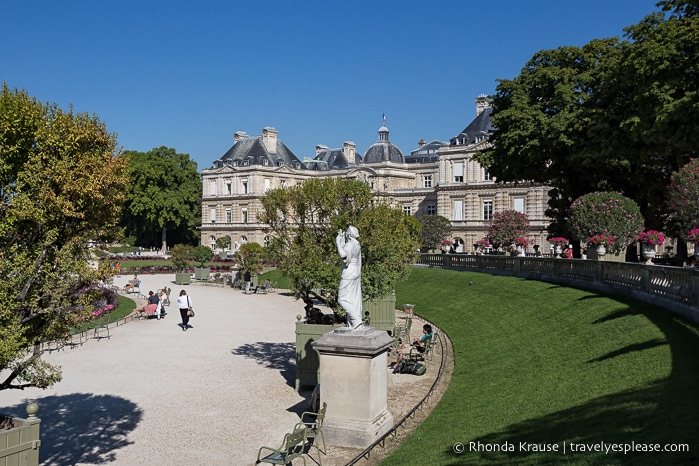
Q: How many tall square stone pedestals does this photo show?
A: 1